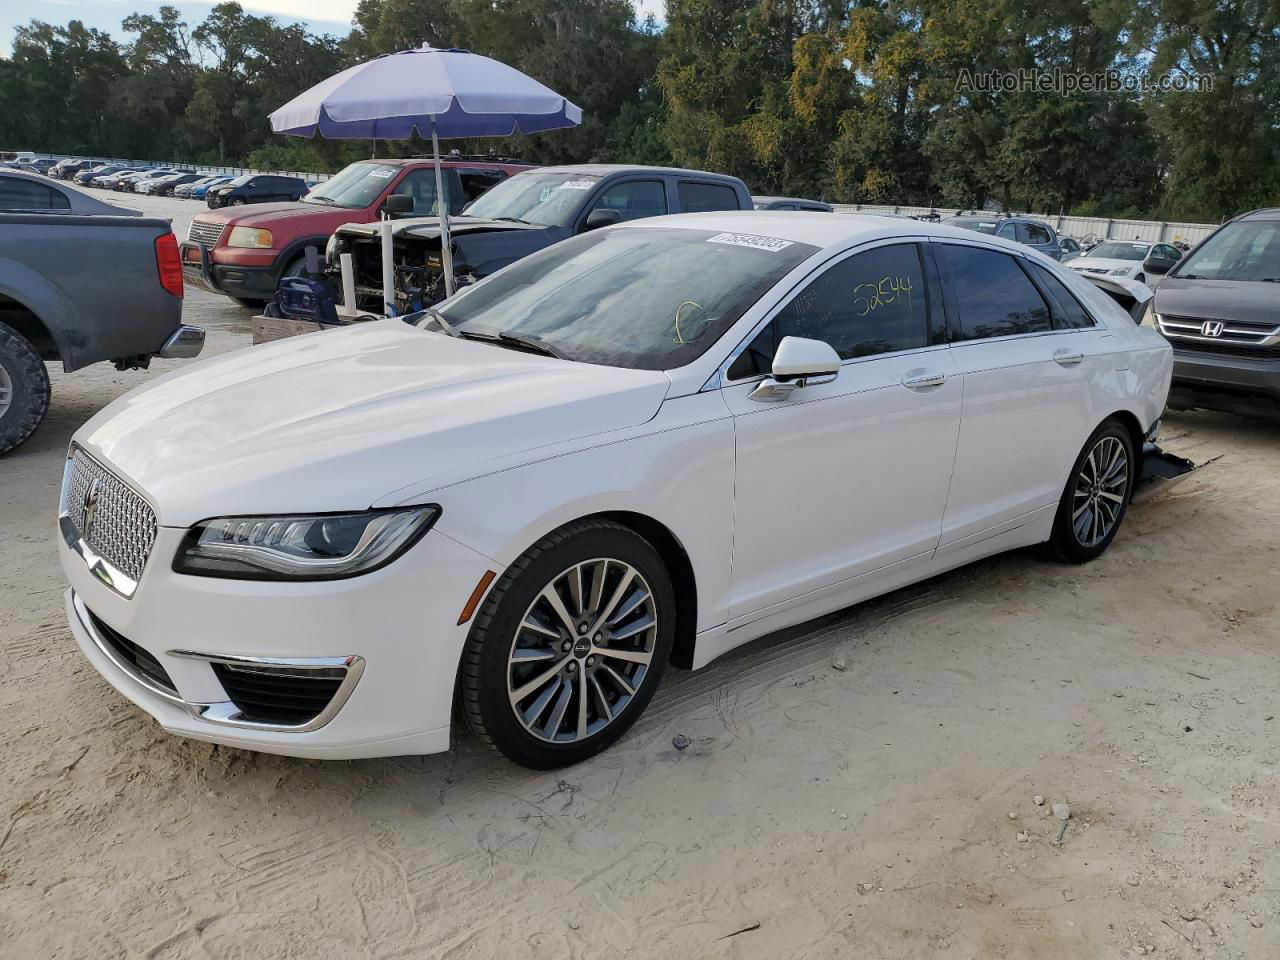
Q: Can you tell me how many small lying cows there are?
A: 0